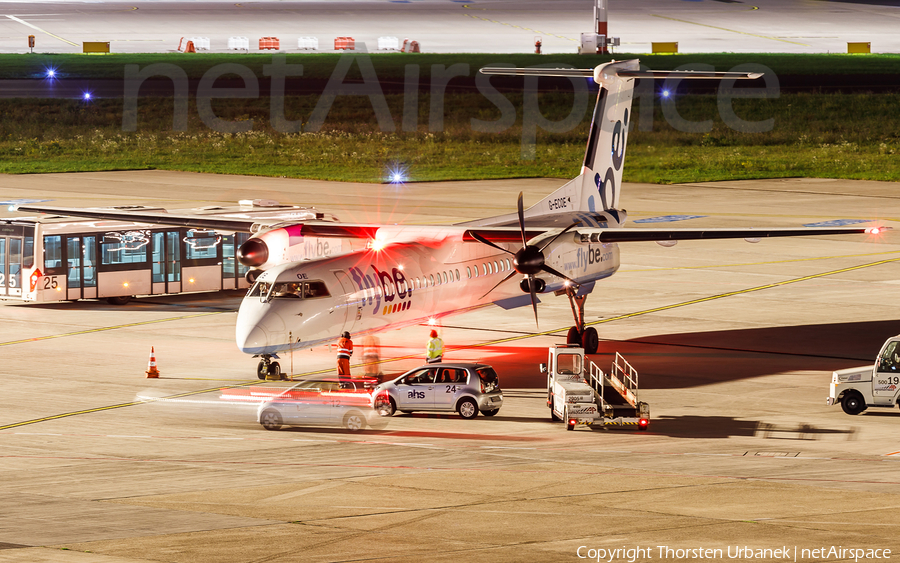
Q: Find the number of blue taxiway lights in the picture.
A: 4